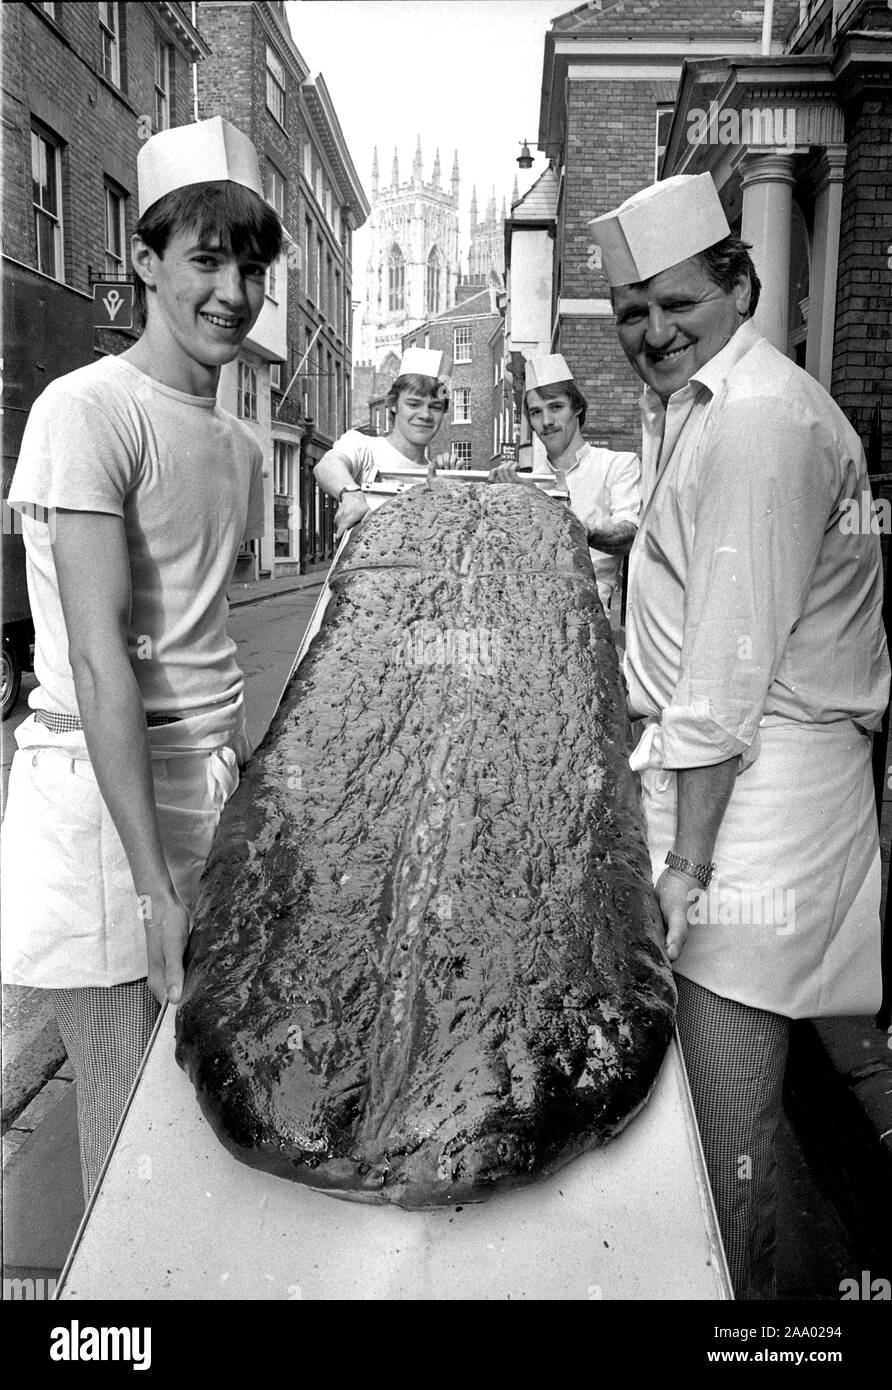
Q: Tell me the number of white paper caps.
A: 4